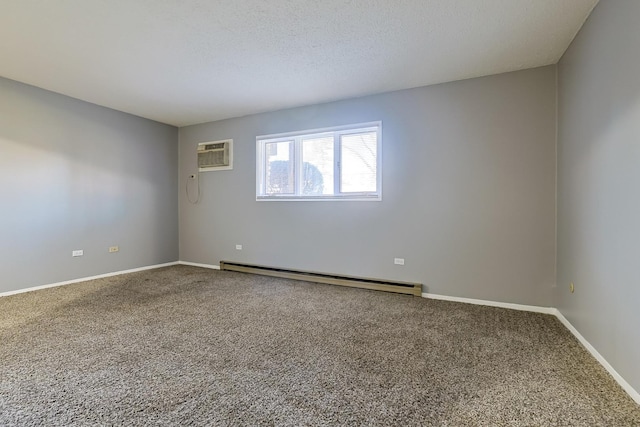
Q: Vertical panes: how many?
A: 3